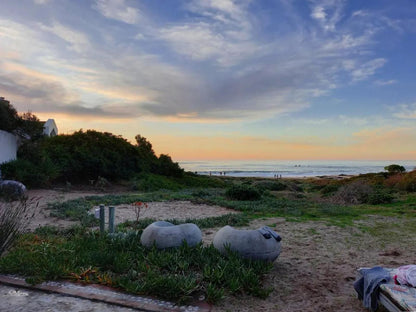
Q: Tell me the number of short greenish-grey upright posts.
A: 2